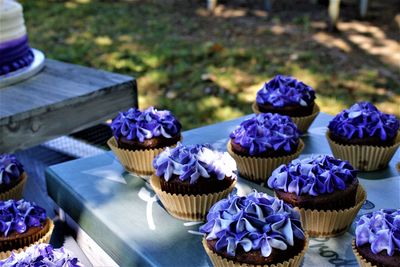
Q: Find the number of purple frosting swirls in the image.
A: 11